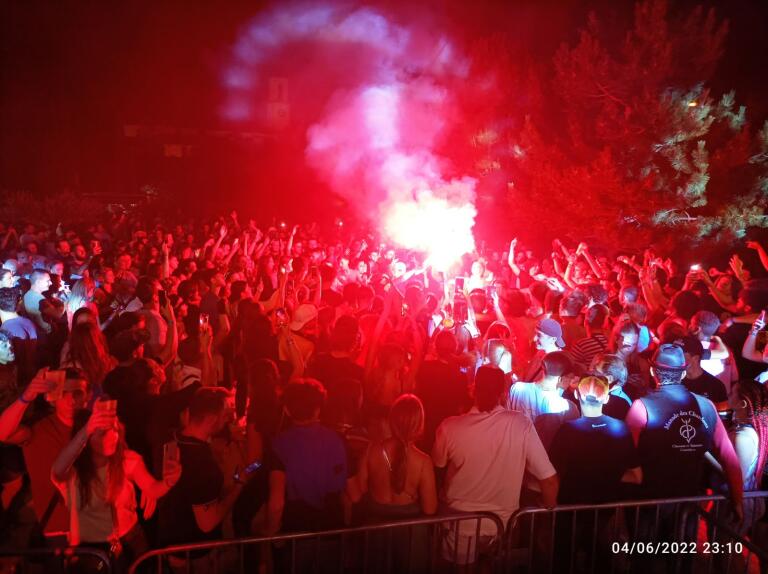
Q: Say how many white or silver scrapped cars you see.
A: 0